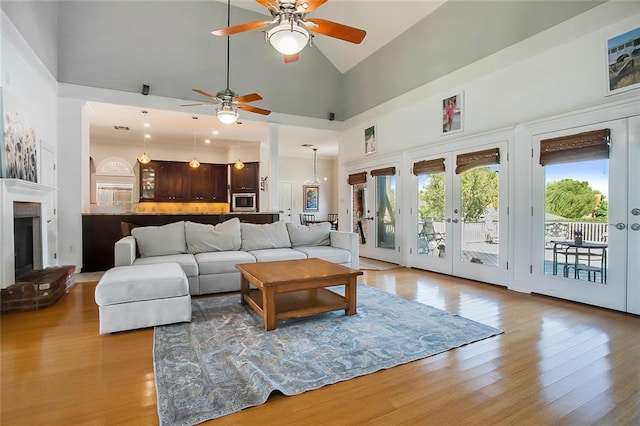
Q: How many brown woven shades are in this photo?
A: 5